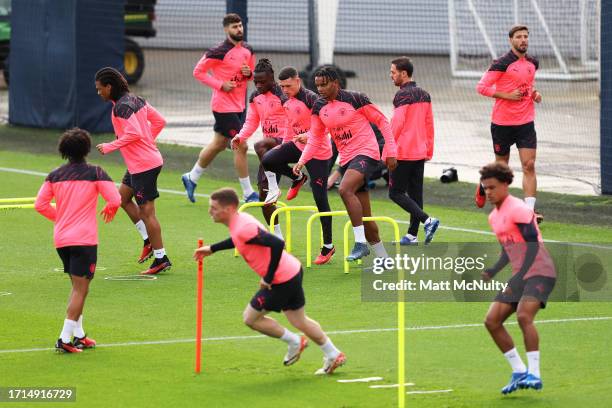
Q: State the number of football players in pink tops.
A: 10